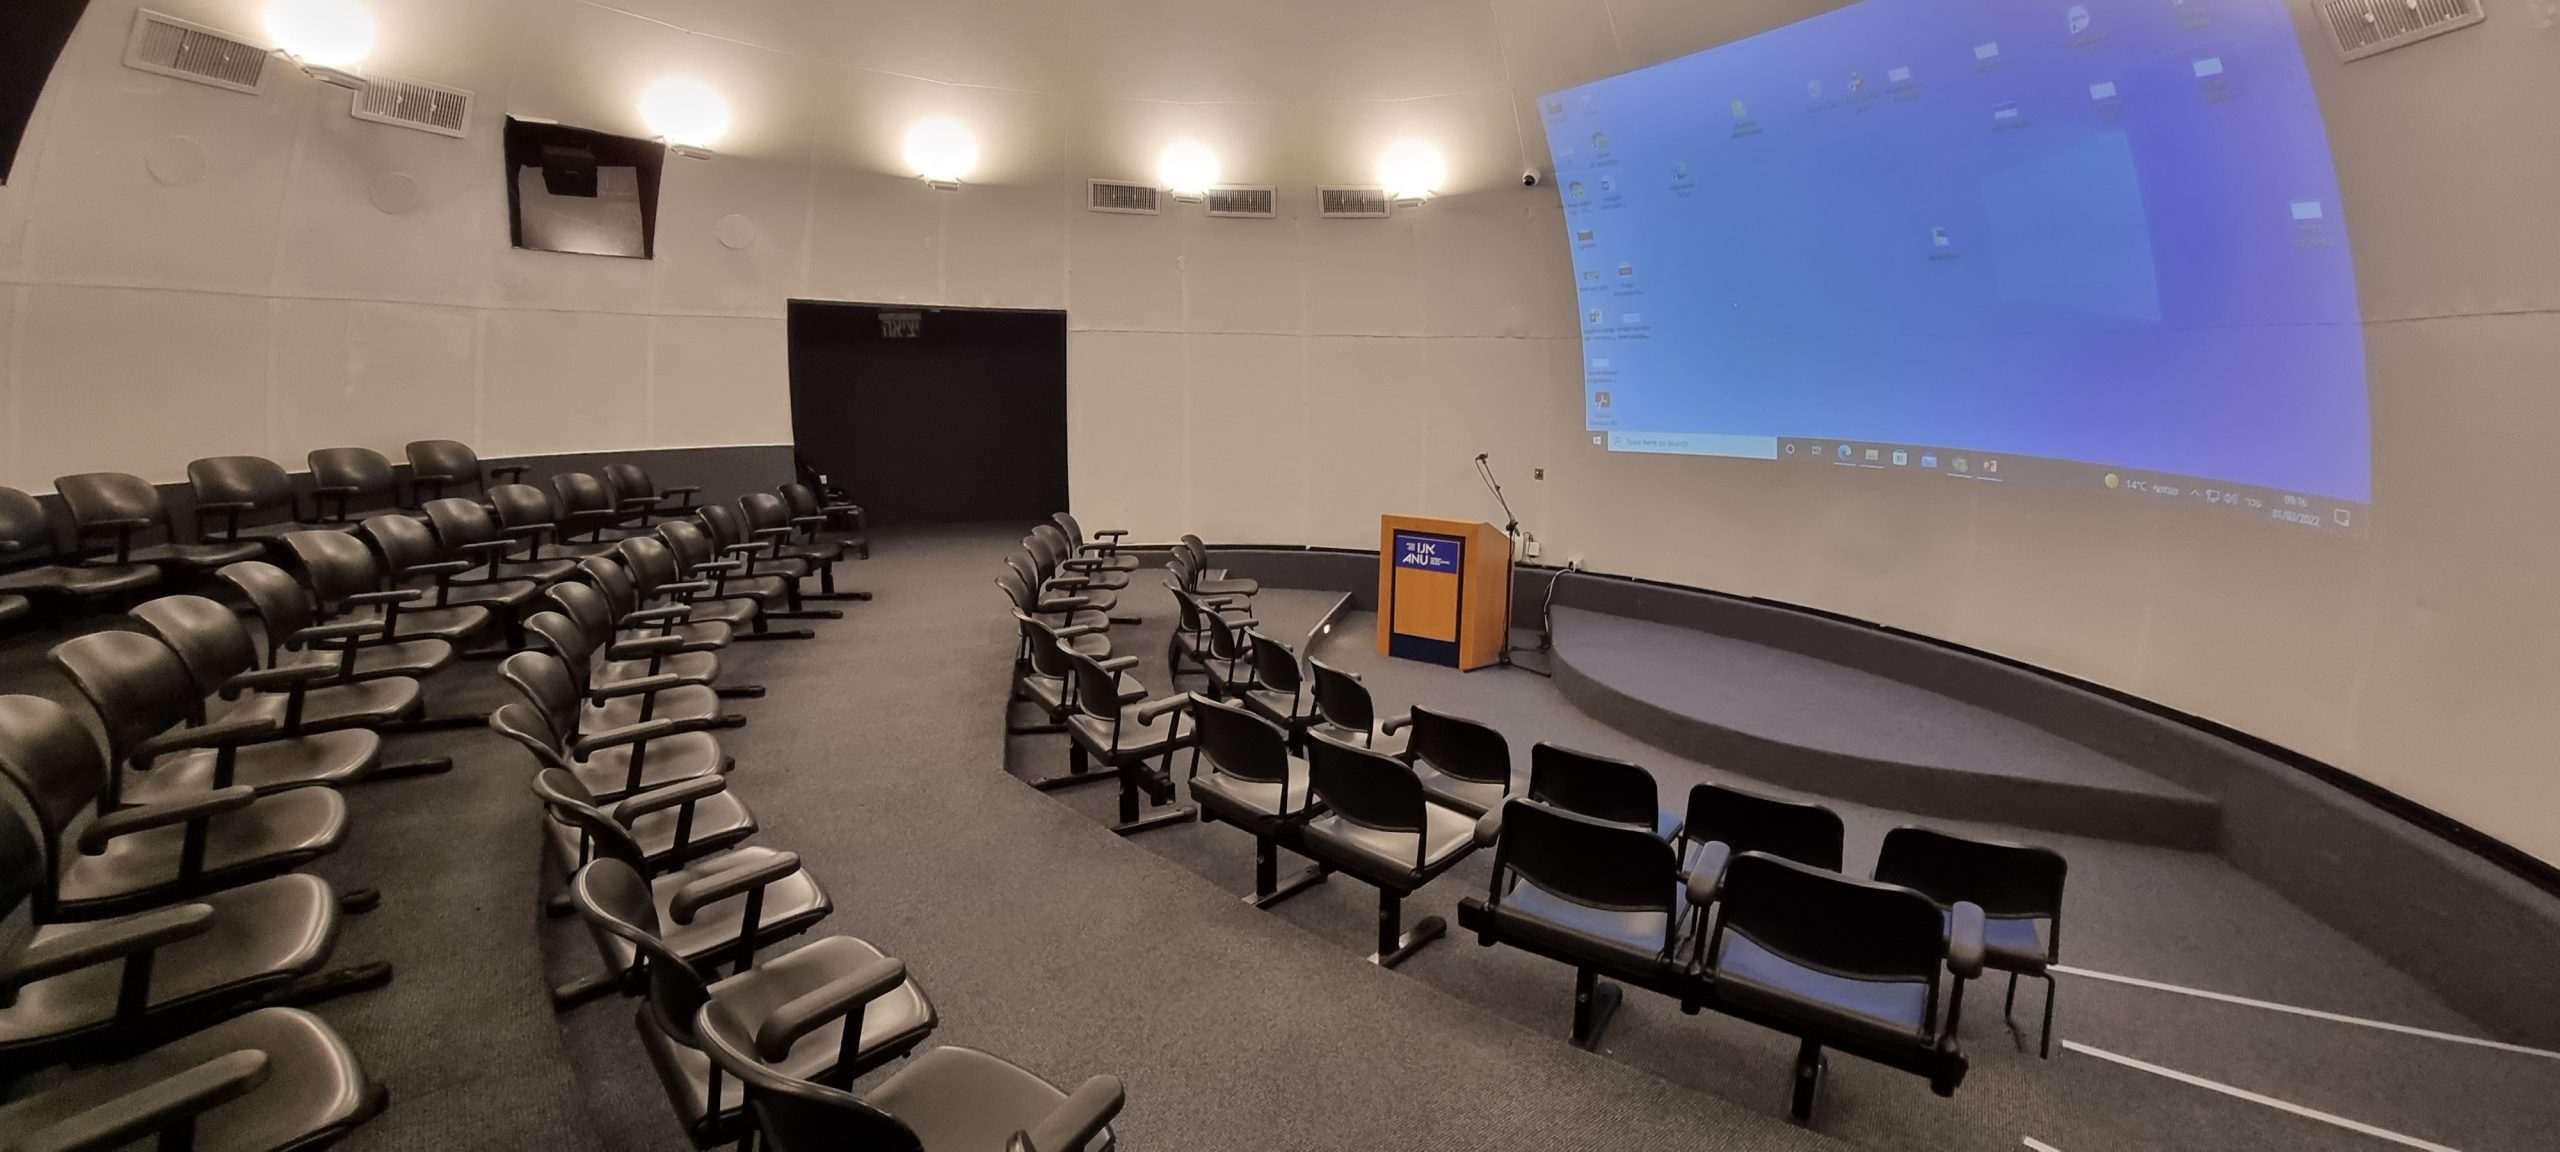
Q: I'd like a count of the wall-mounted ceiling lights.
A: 5